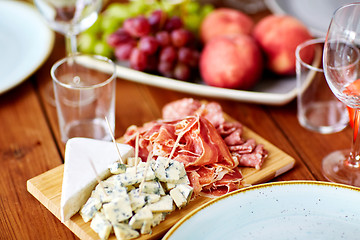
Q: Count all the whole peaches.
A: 3